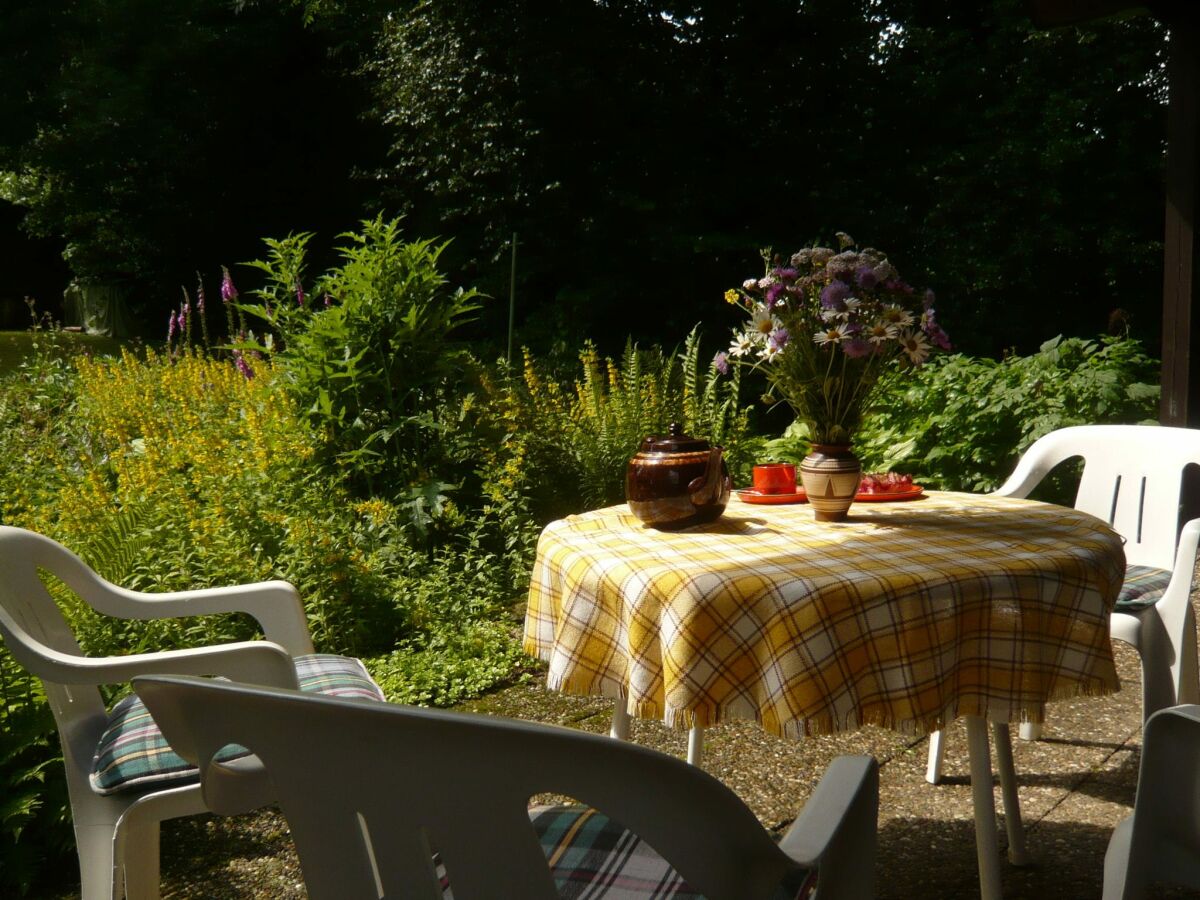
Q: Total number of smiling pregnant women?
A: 0